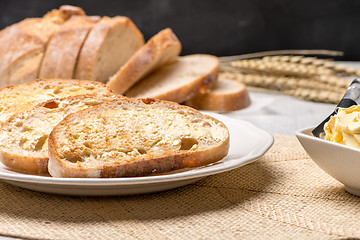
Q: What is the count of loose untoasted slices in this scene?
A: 3